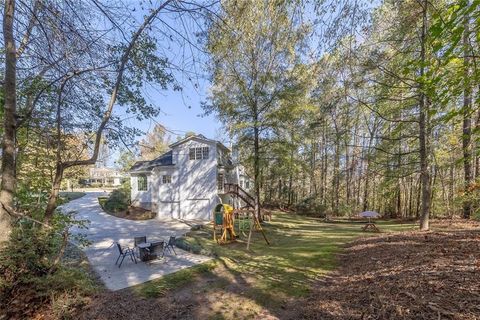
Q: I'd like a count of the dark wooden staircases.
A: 1